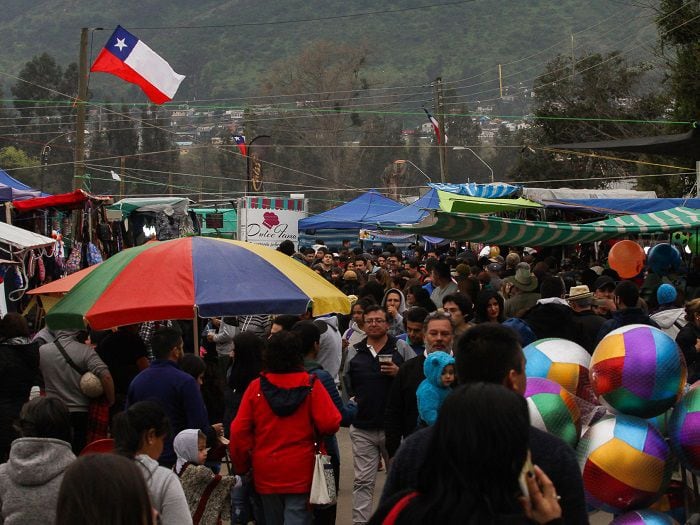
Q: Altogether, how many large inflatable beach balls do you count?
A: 6